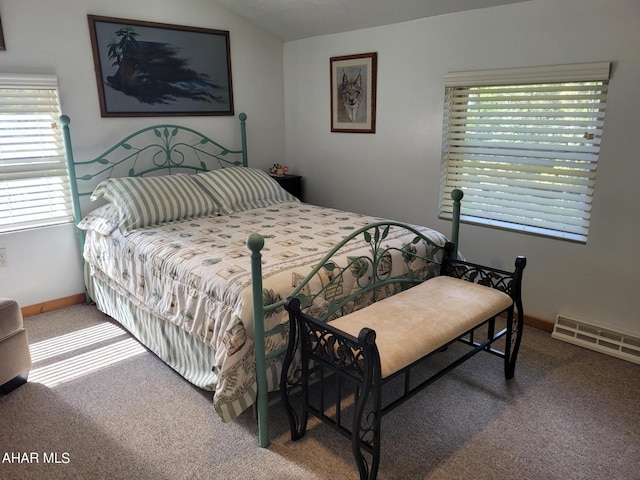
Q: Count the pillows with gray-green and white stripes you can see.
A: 2